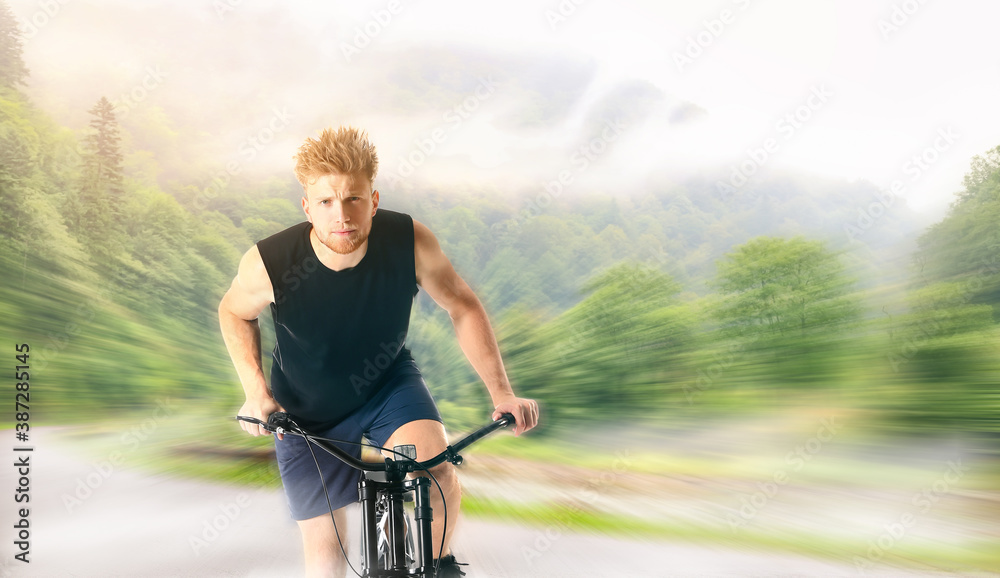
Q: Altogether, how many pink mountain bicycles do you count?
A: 0